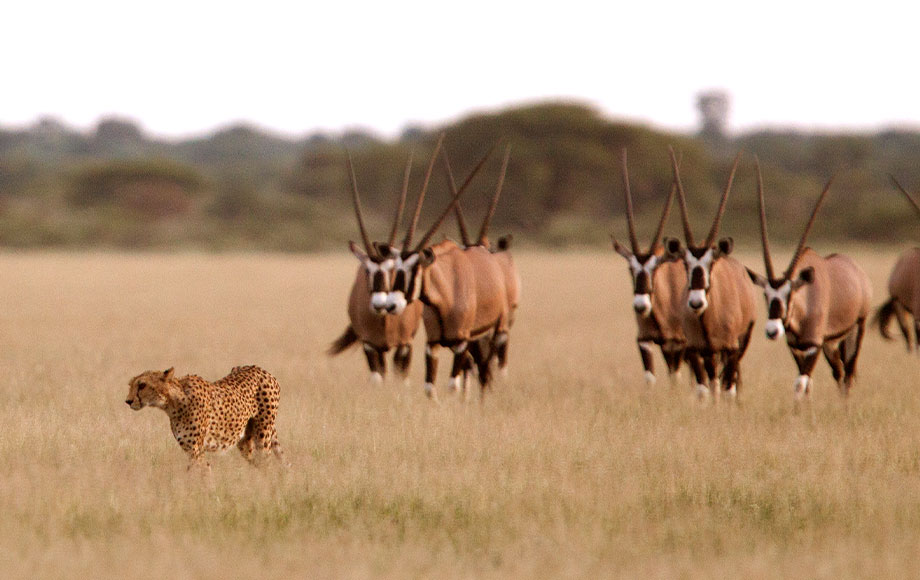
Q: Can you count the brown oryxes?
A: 7